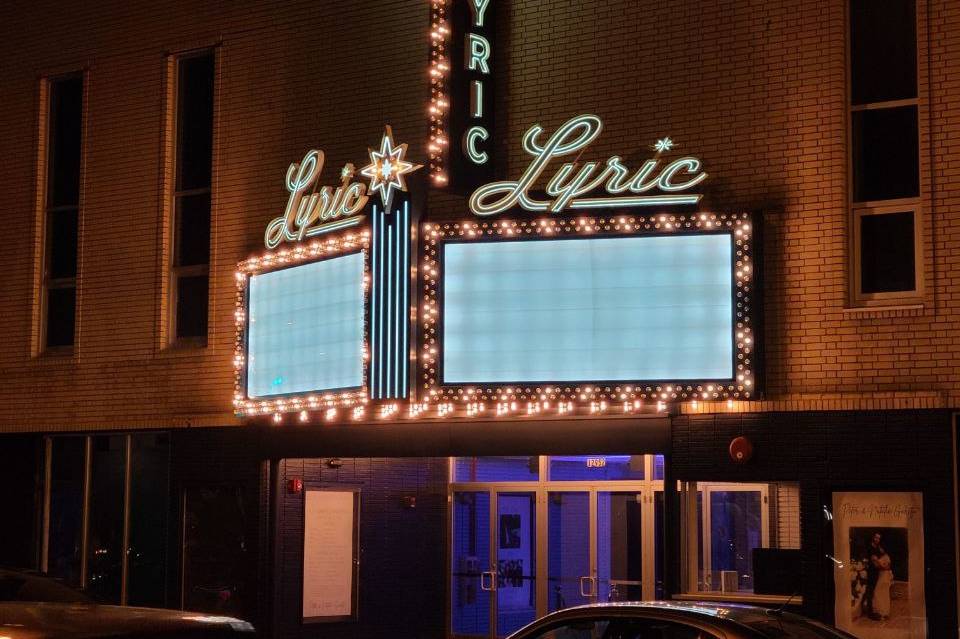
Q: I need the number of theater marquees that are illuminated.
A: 2